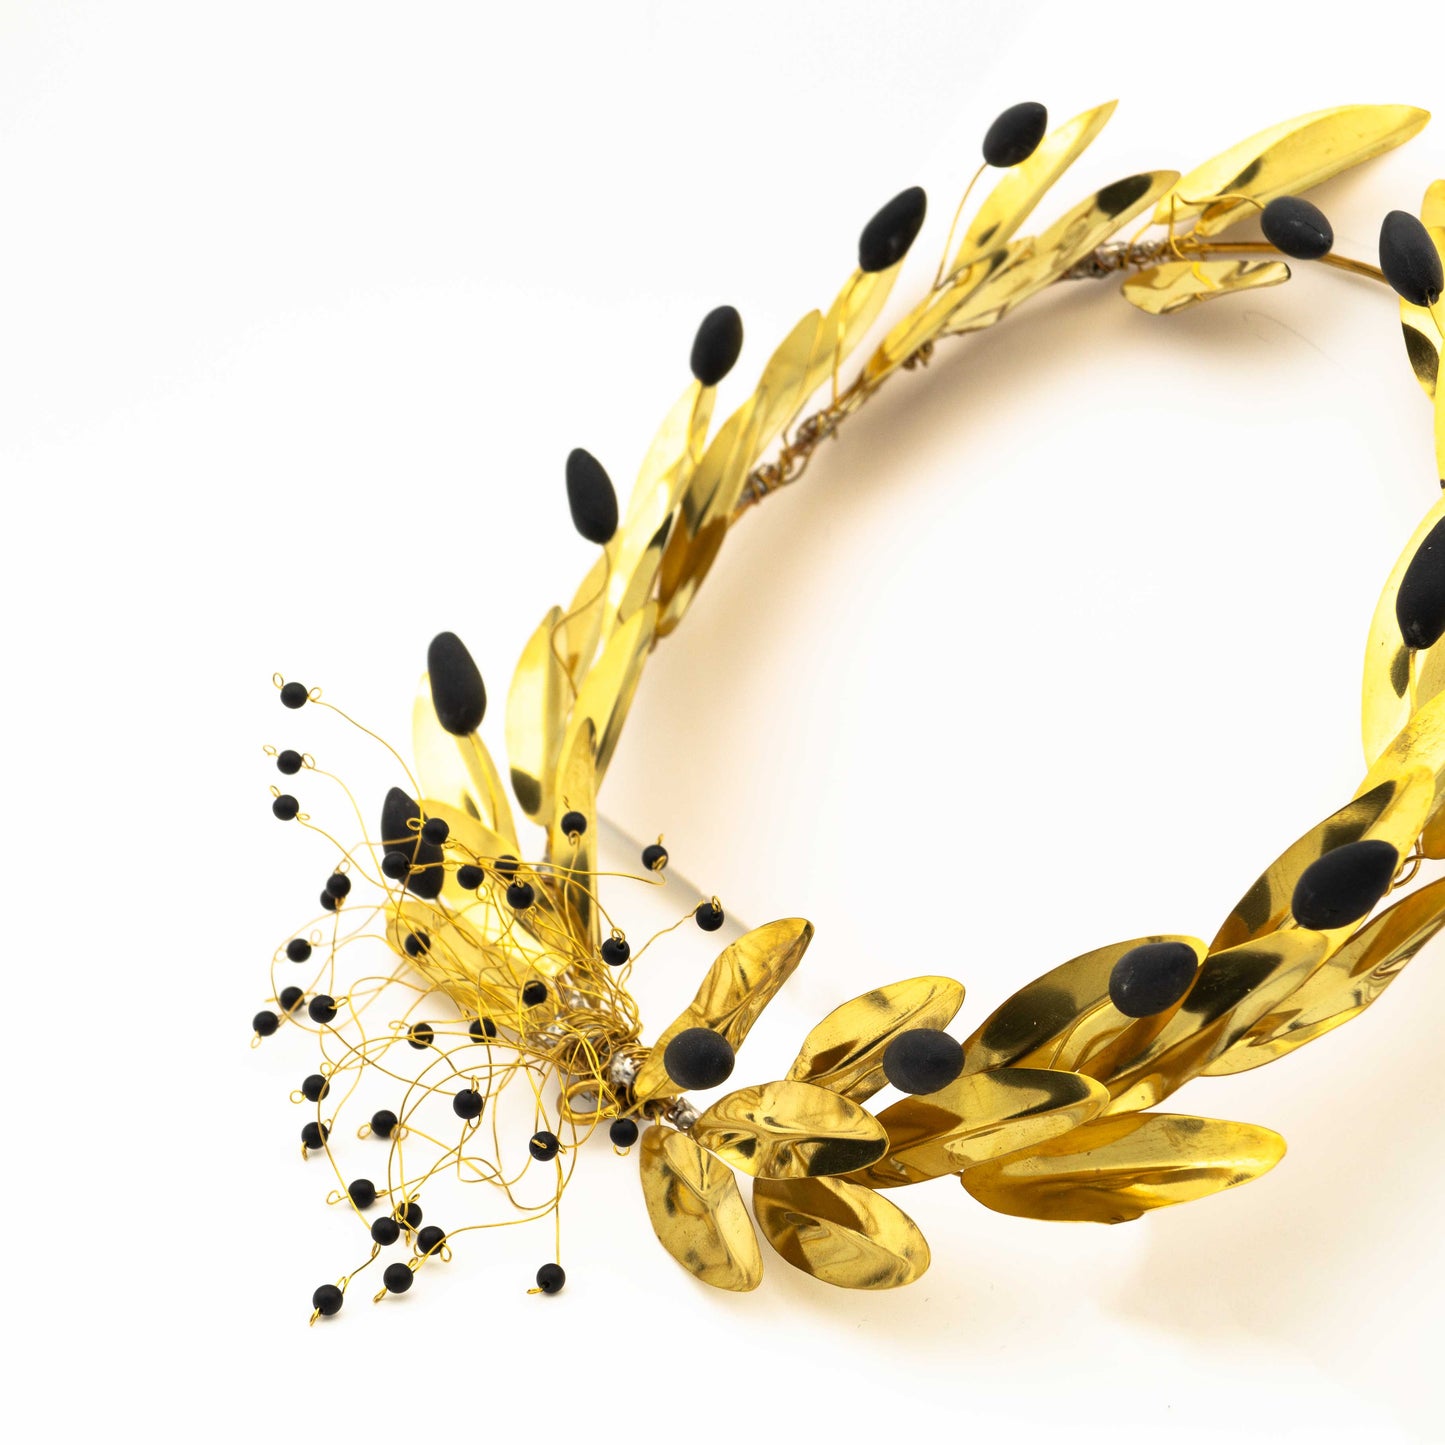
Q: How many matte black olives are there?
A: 13